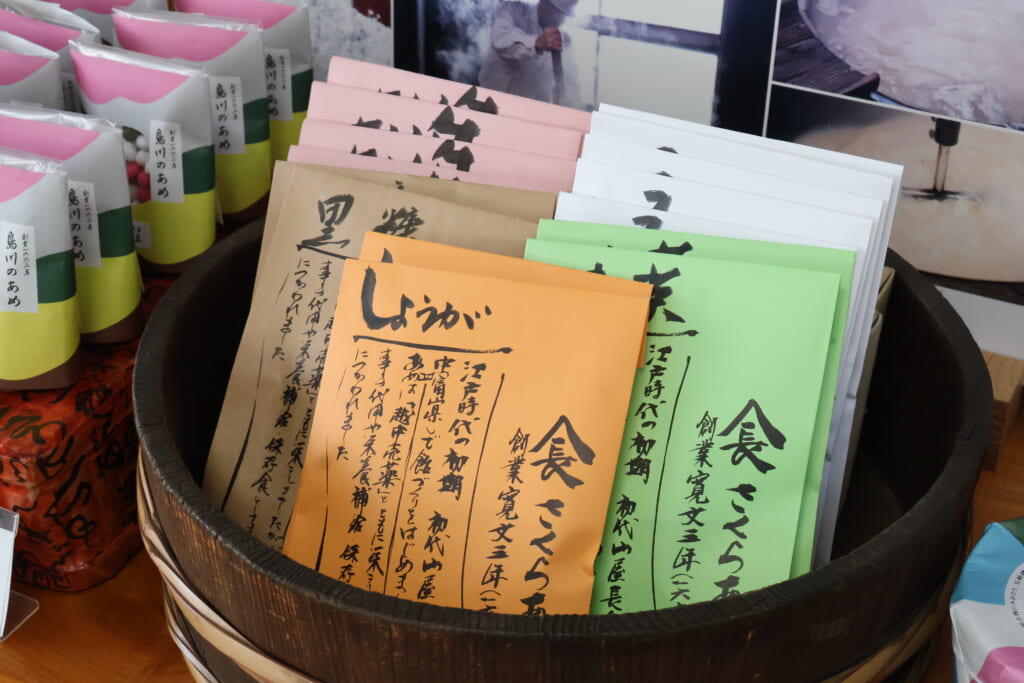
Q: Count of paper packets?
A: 15